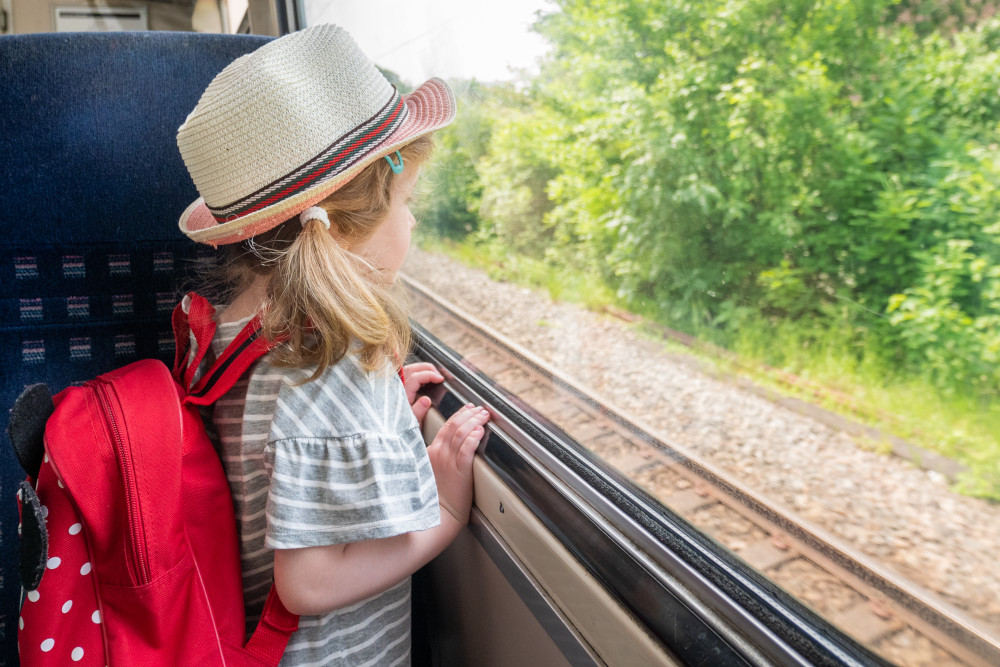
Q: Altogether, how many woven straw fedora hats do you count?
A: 1